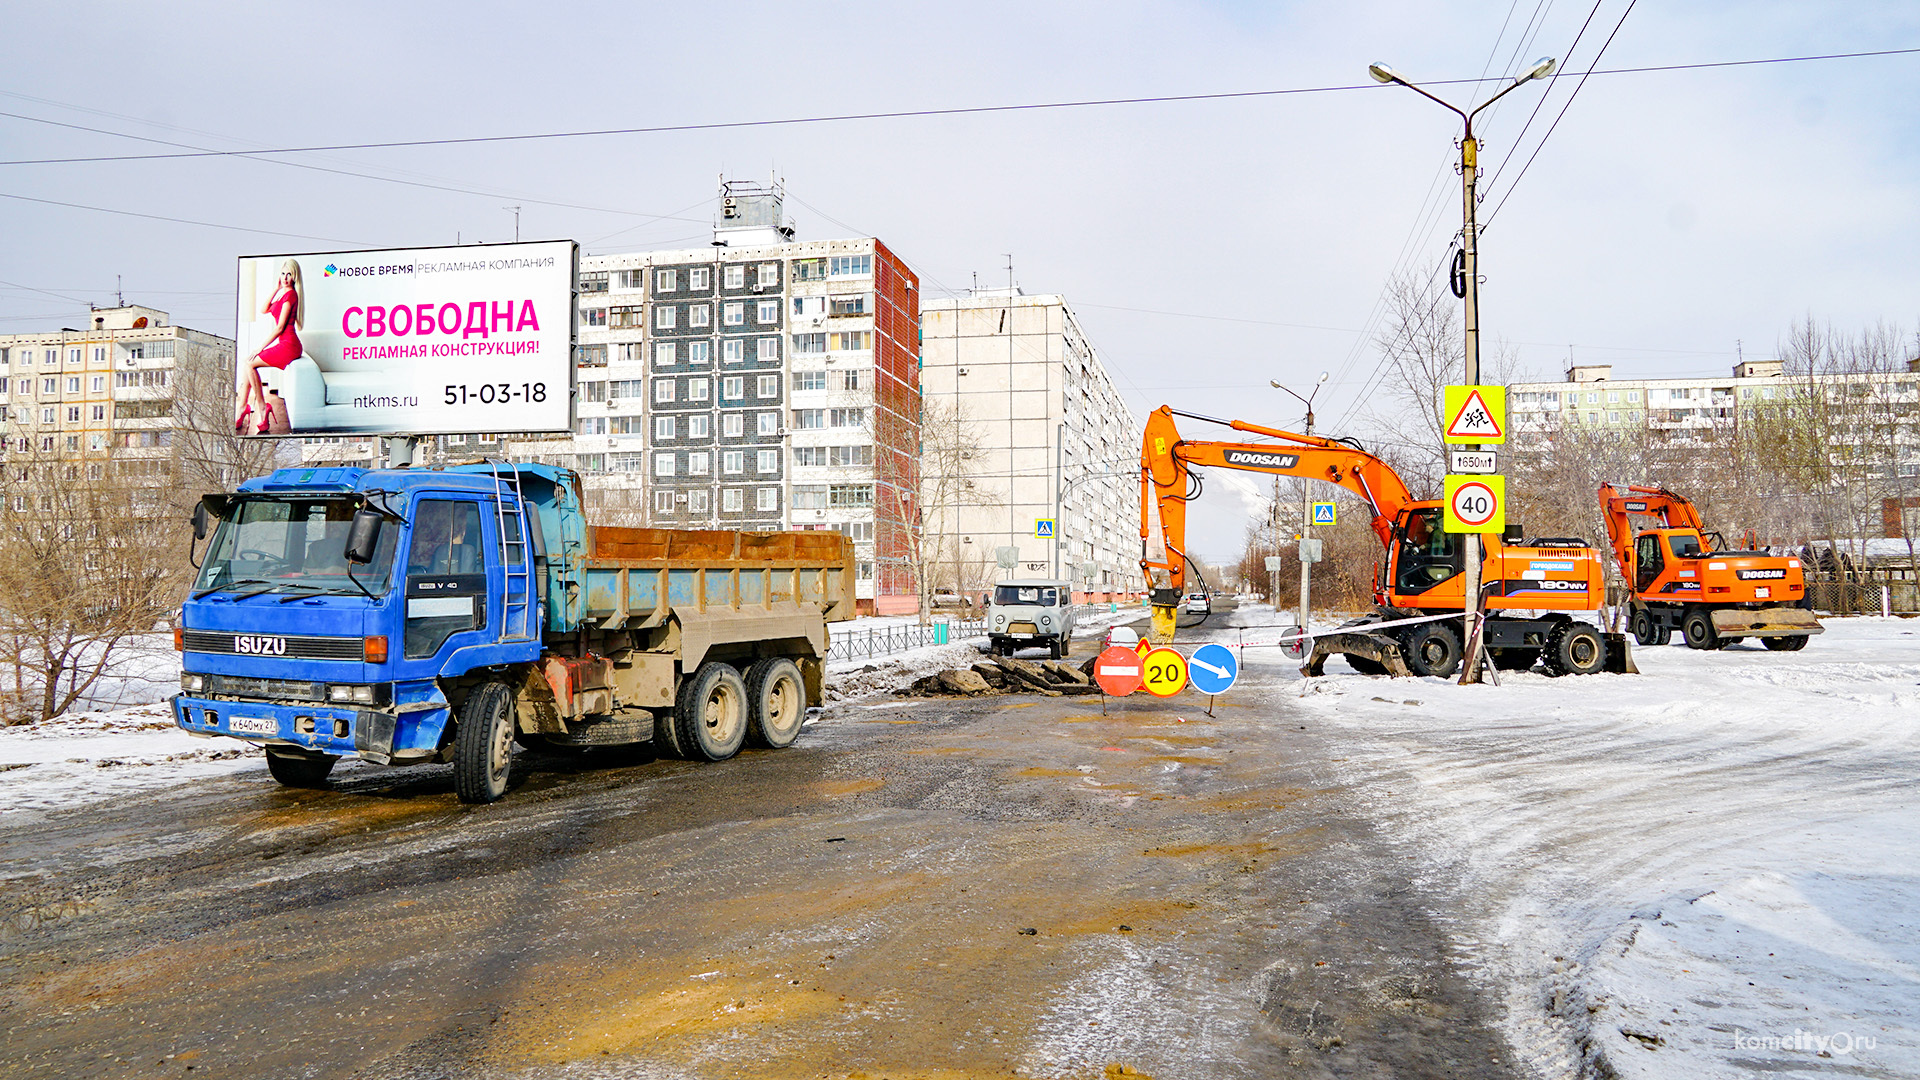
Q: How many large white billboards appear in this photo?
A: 1